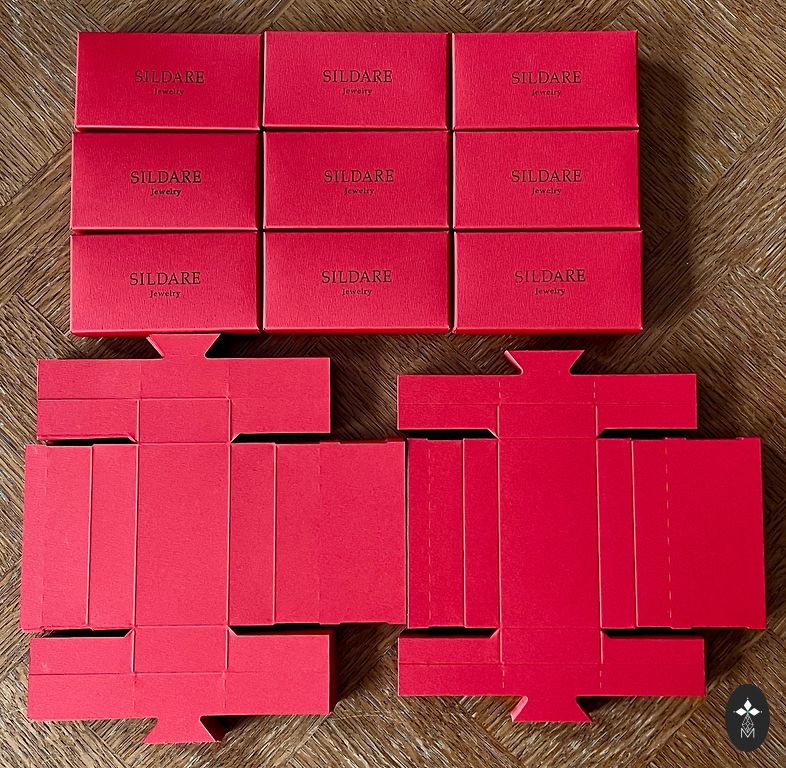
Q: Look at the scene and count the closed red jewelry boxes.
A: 9